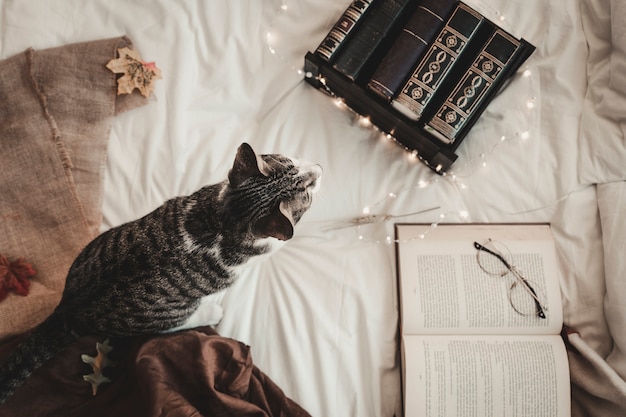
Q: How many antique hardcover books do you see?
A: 5